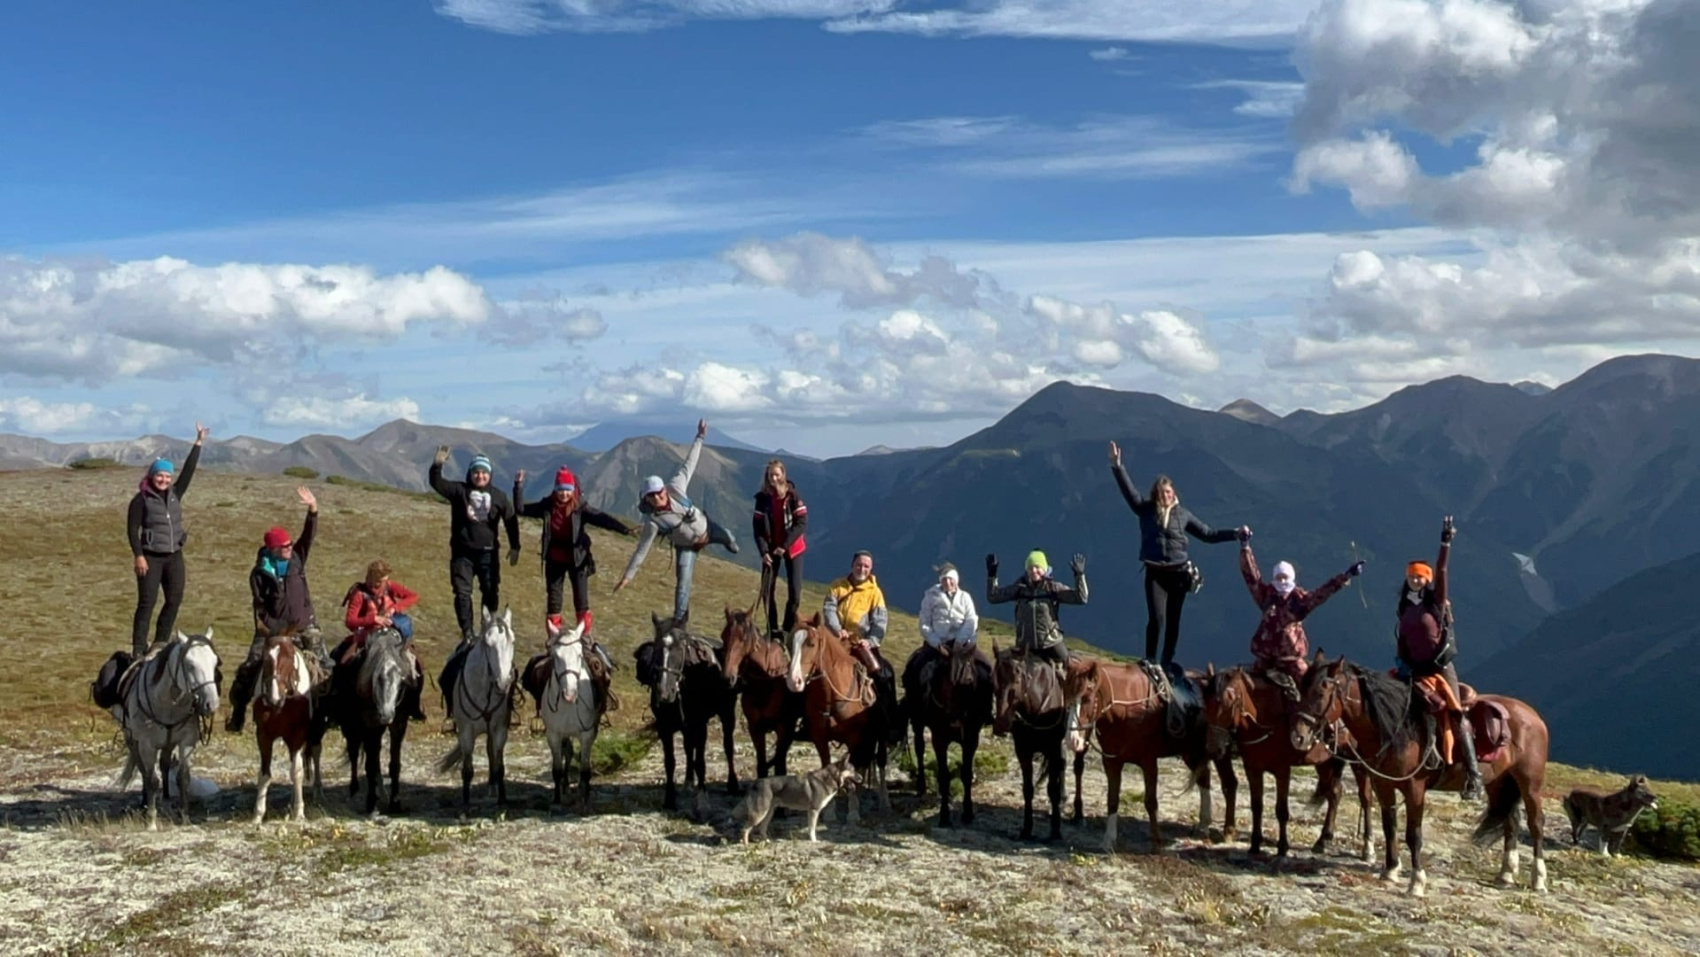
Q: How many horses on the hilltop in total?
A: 13